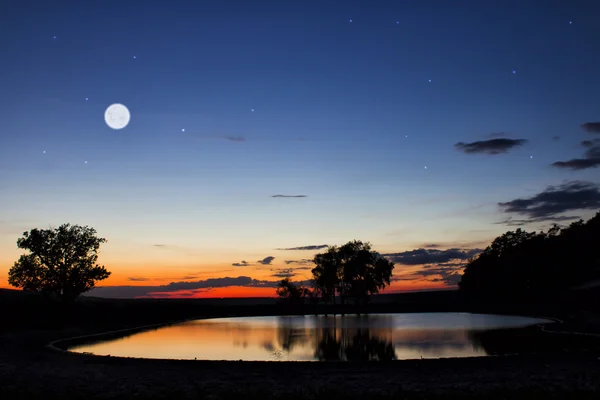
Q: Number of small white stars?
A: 15